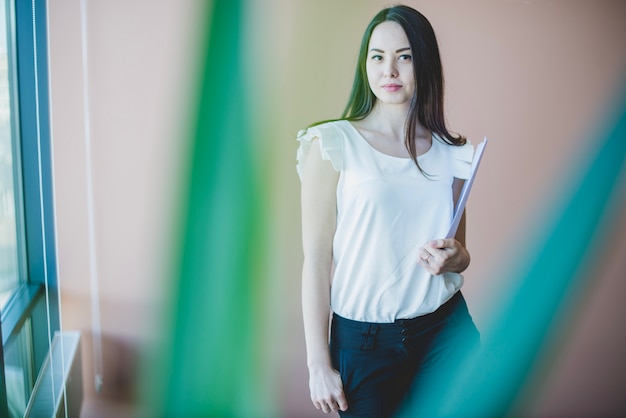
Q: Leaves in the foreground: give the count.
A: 2